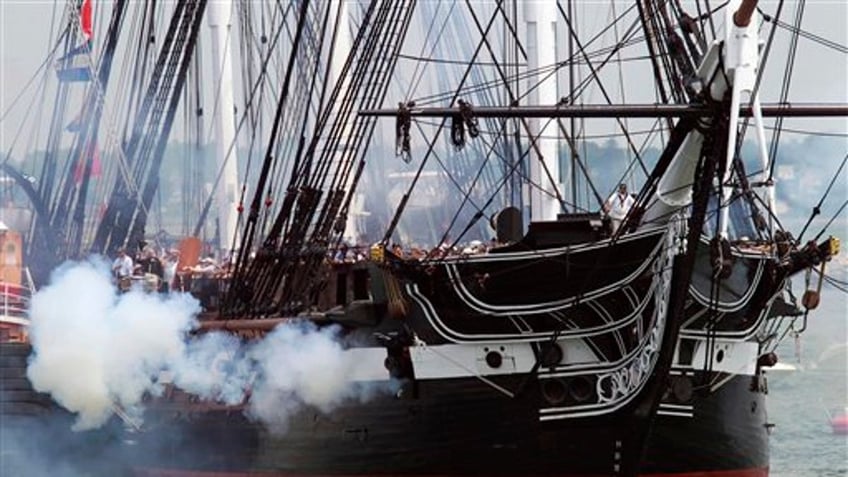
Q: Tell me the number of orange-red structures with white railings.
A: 1